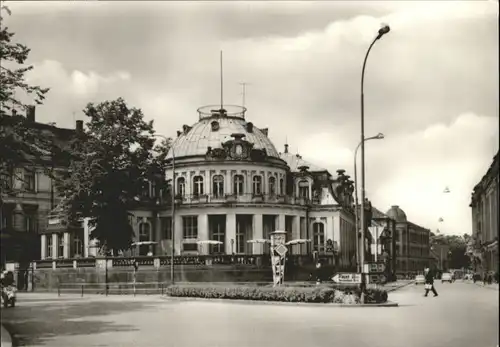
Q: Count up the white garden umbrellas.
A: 4